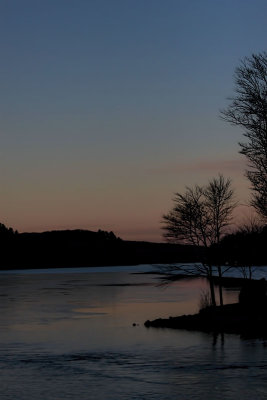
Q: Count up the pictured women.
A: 0